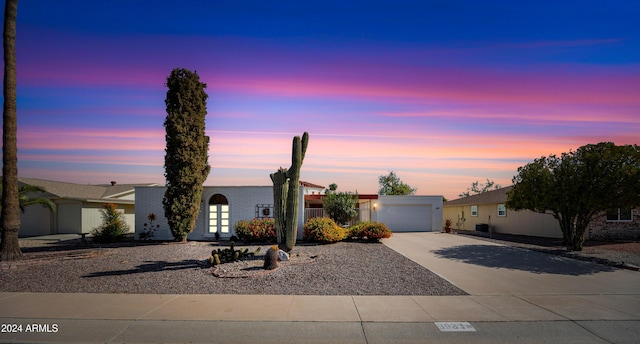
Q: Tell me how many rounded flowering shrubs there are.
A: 3